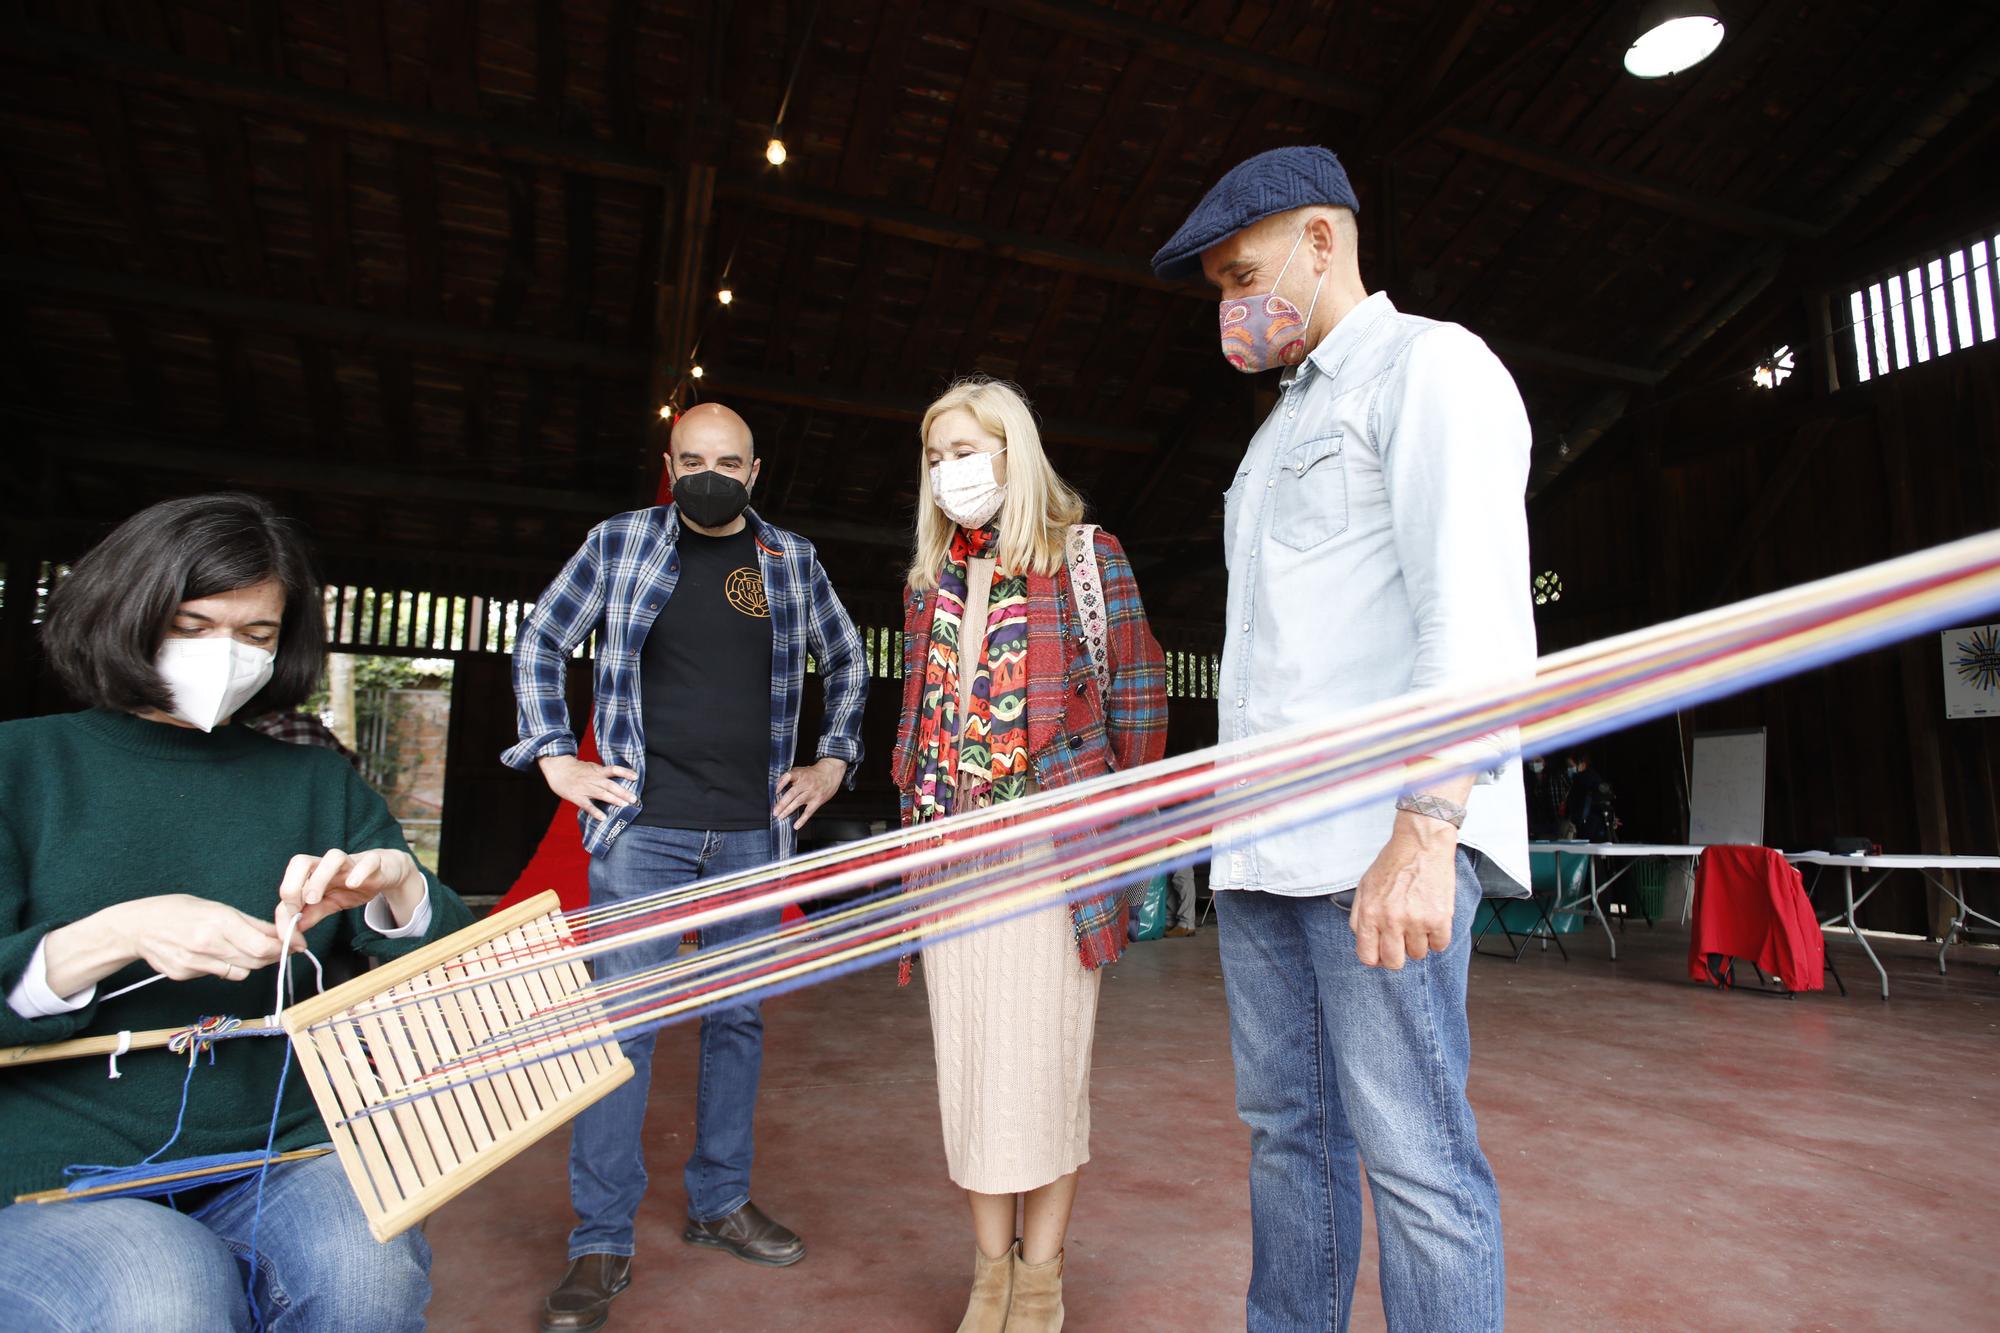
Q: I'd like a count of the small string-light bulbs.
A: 4